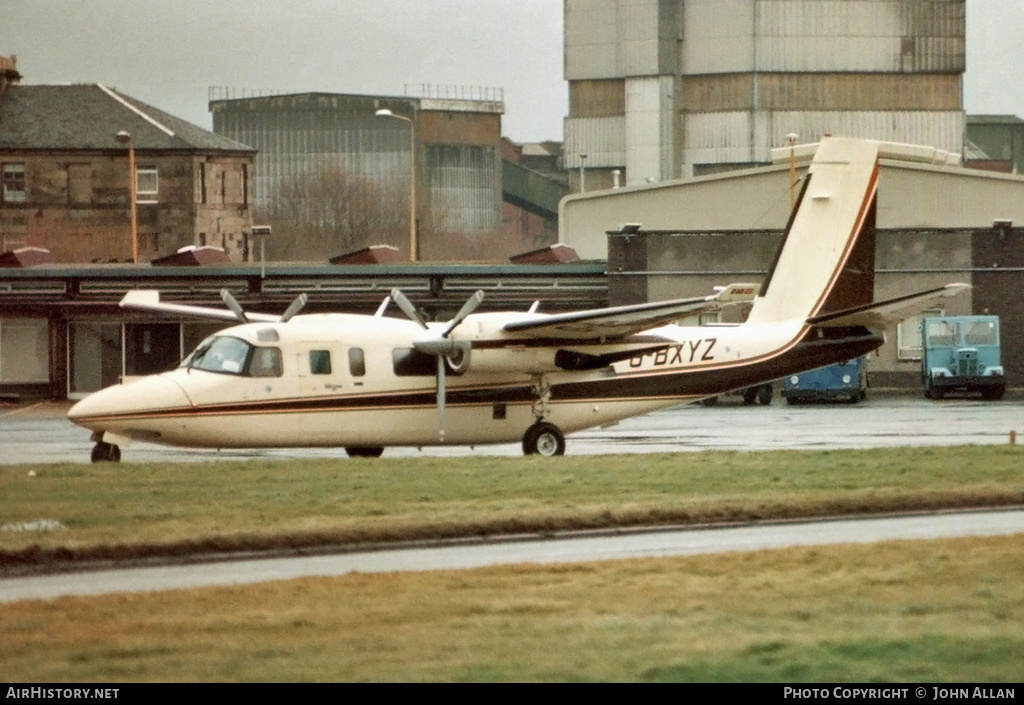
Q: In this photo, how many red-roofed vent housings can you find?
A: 4